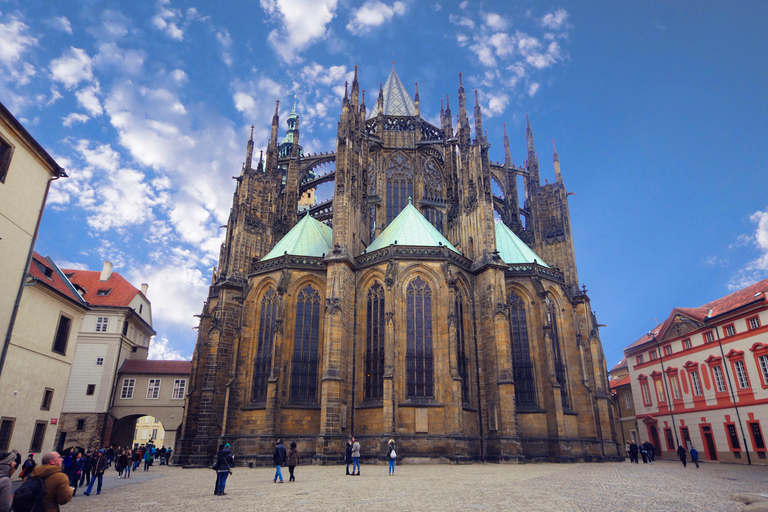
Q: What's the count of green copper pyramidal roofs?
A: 3